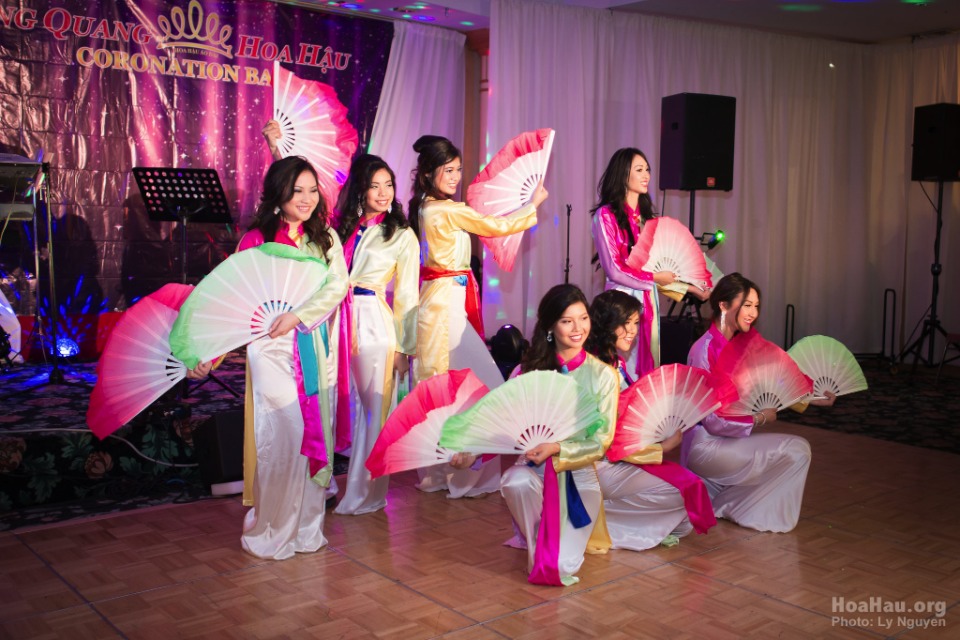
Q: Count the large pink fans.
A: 7